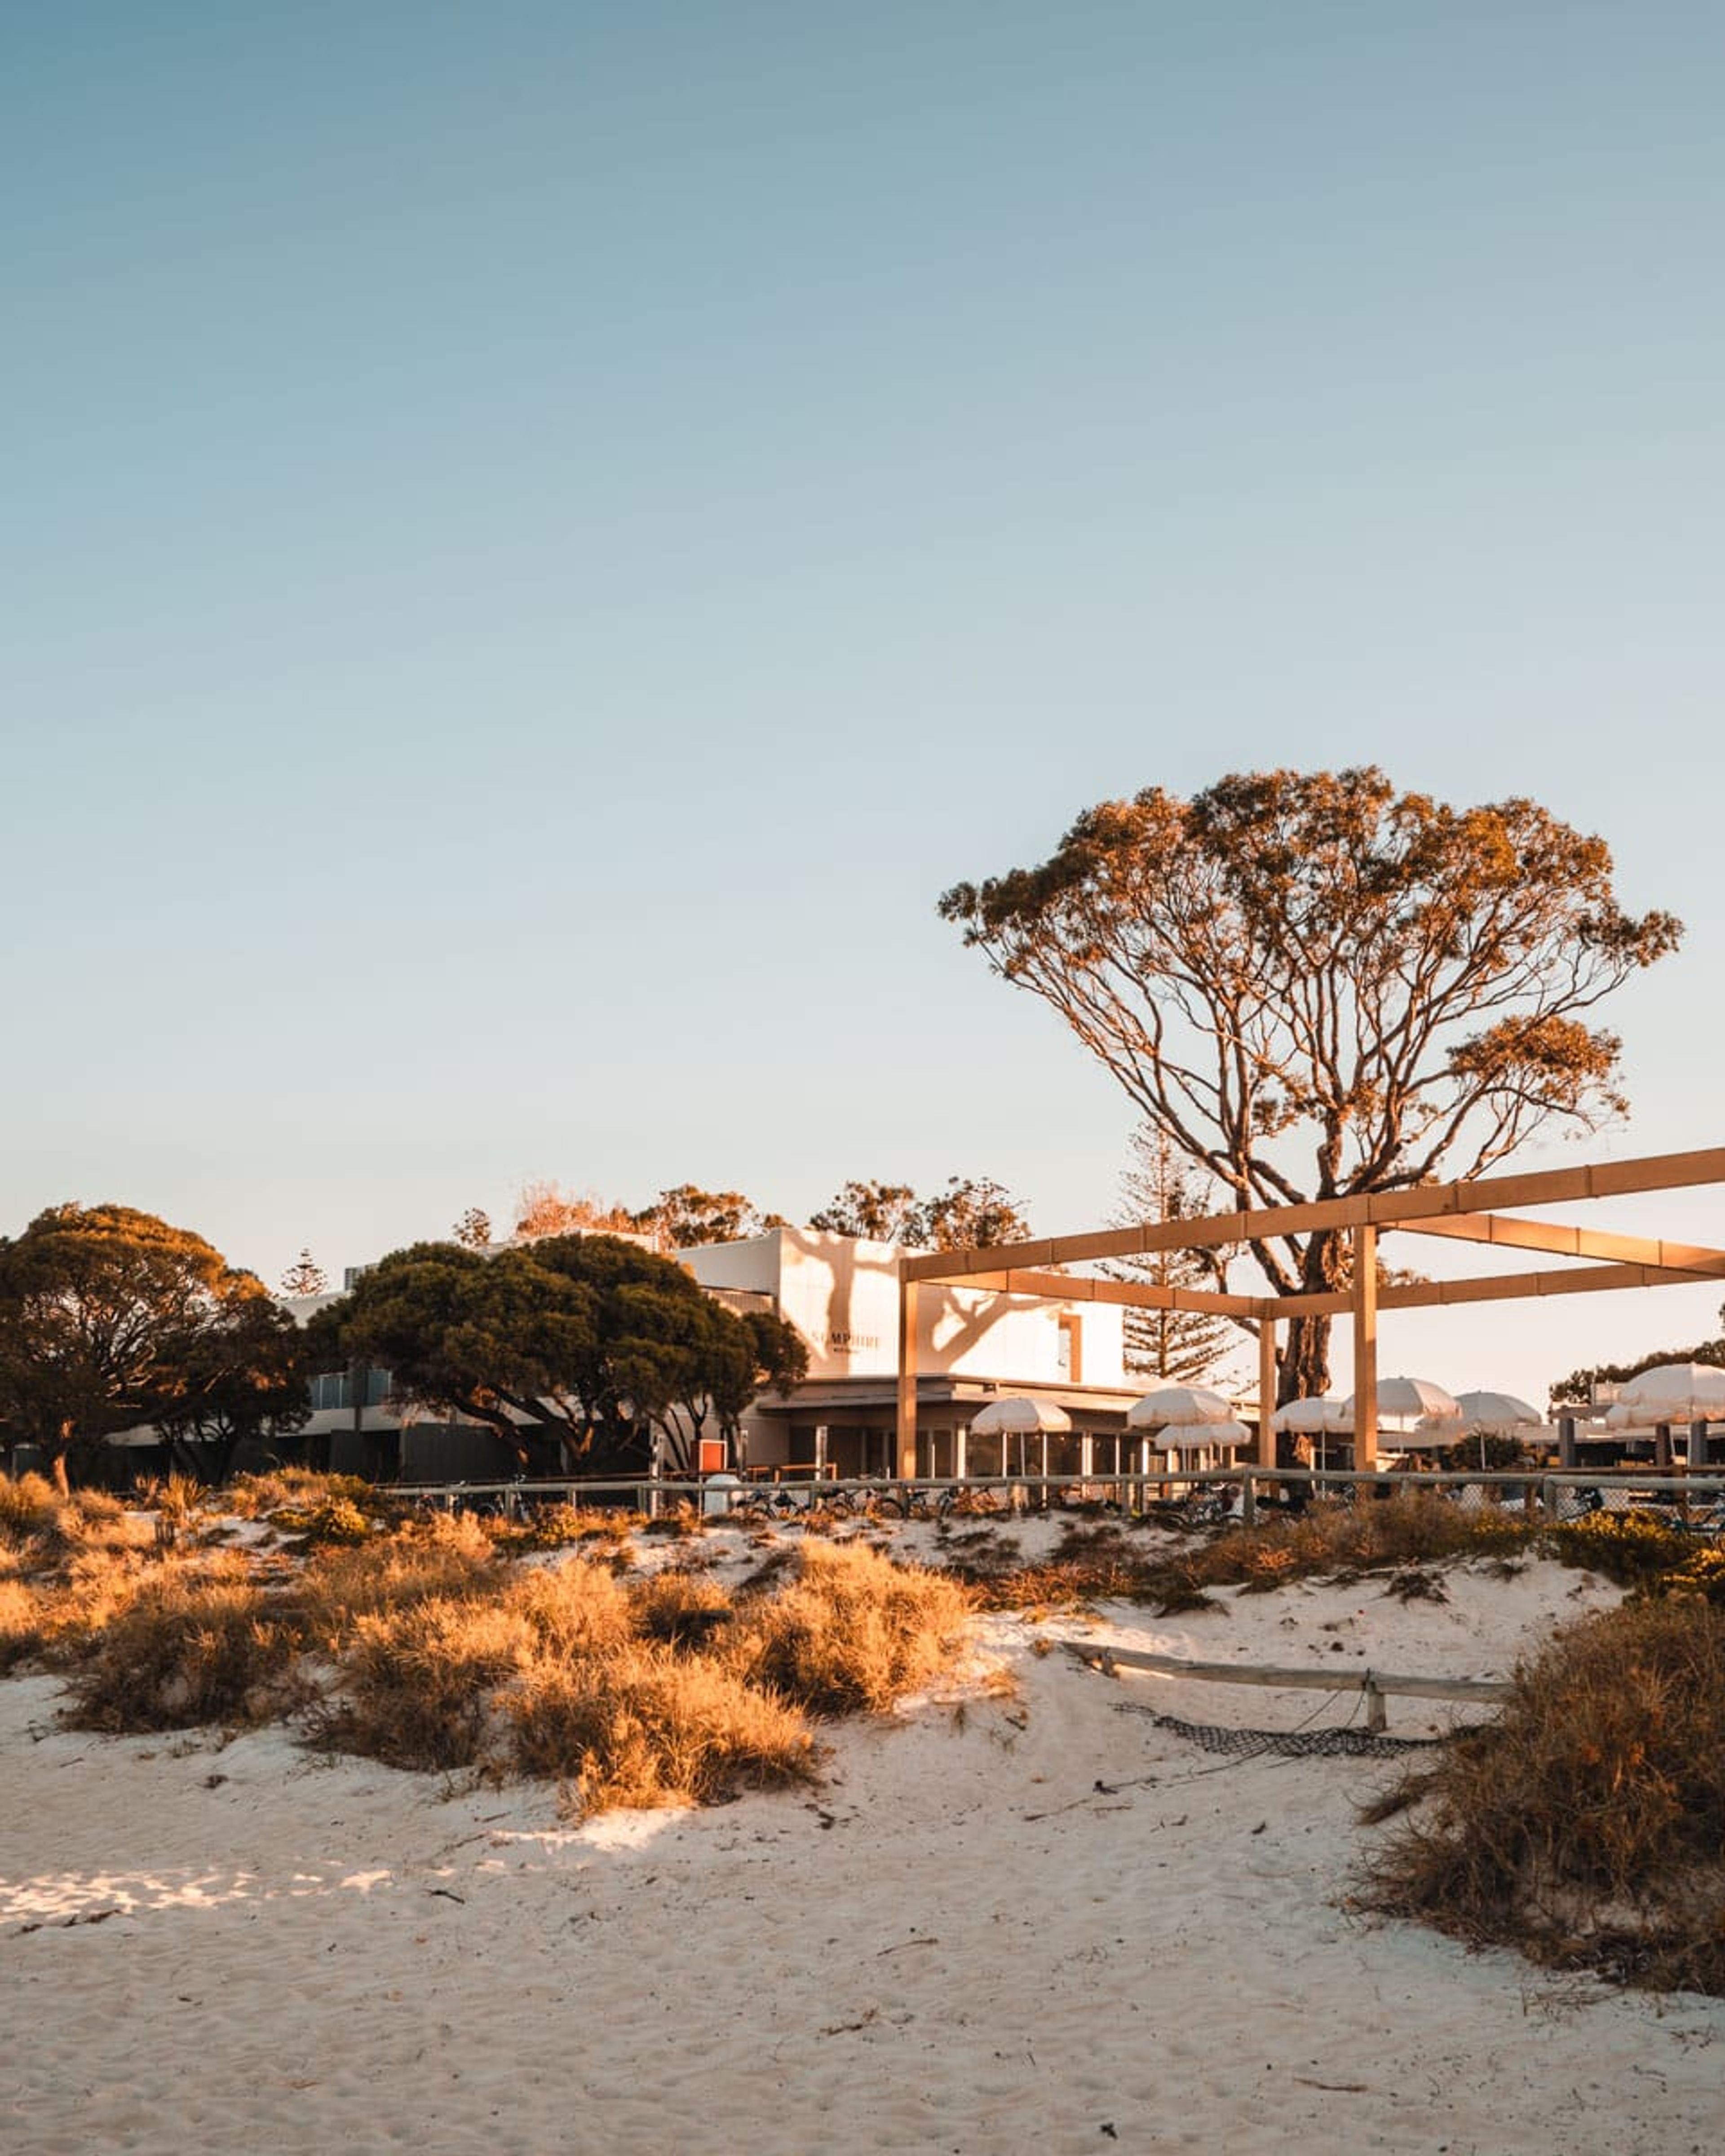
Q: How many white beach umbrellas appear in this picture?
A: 8